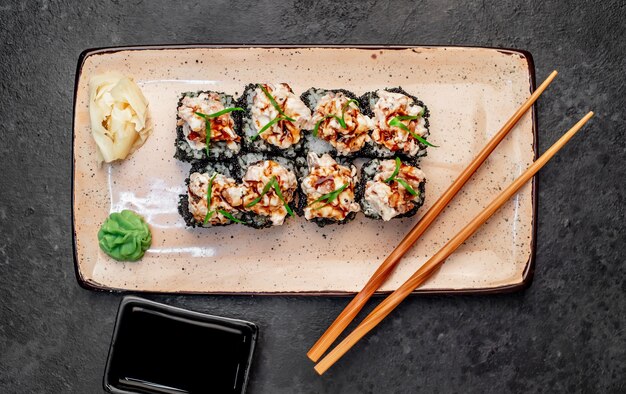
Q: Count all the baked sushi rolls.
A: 8